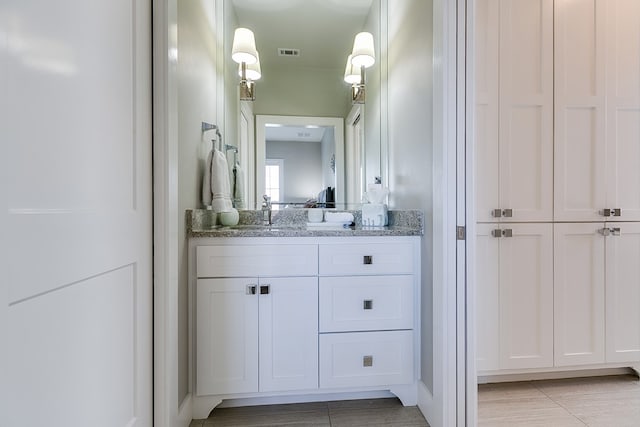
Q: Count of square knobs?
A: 13